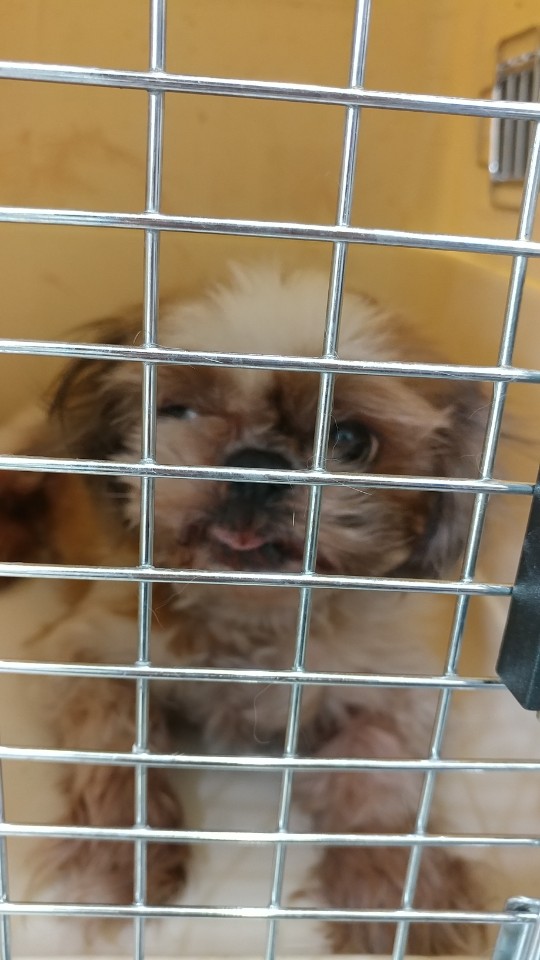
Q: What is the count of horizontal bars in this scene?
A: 9